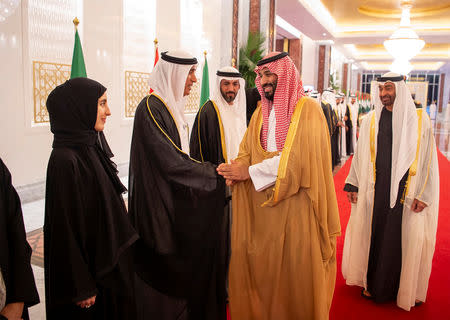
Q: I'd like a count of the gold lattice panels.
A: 3